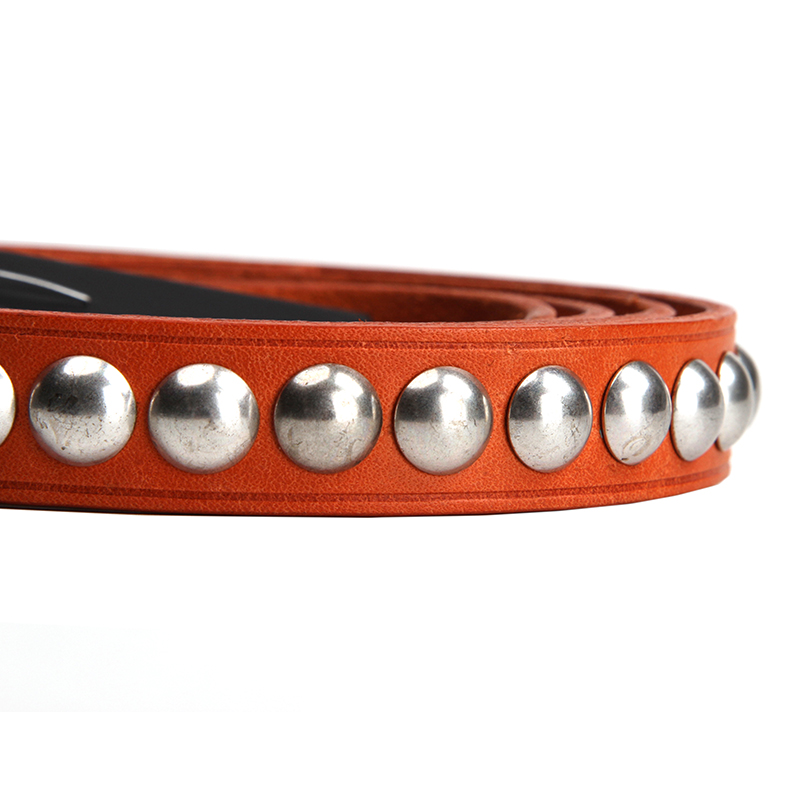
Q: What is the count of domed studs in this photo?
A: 10